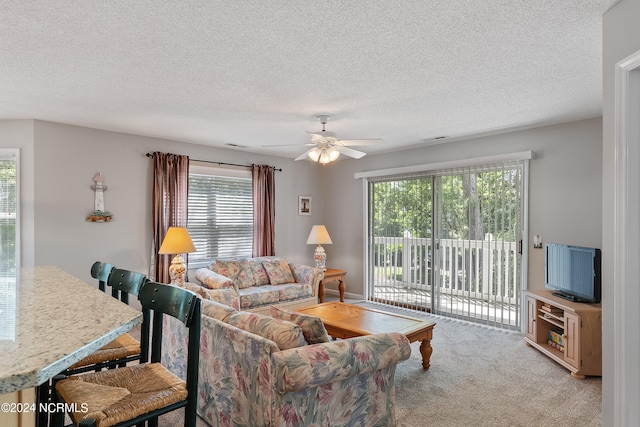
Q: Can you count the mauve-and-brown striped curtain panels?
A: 2